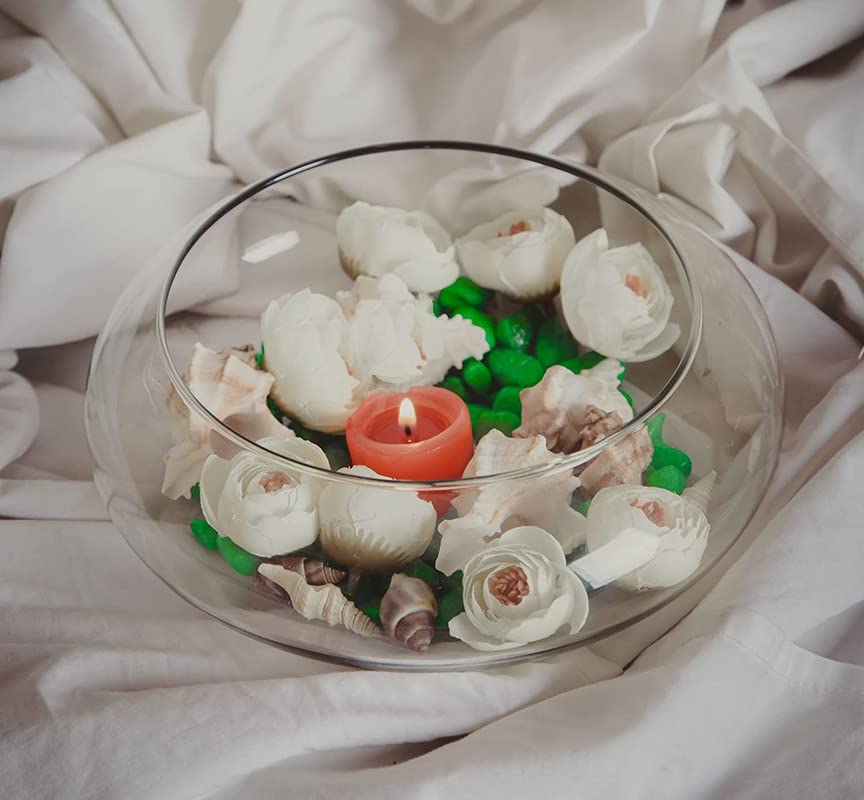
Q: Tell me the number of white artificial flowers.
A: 9